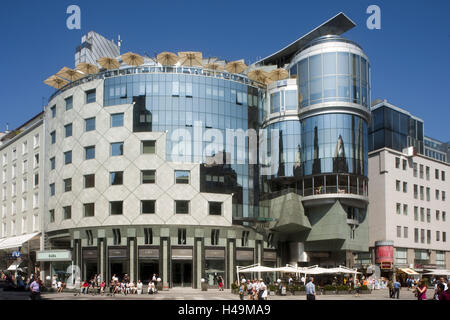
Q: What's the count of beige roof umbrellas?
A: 11